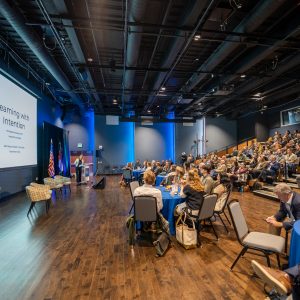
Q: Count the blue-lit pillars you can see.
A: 3